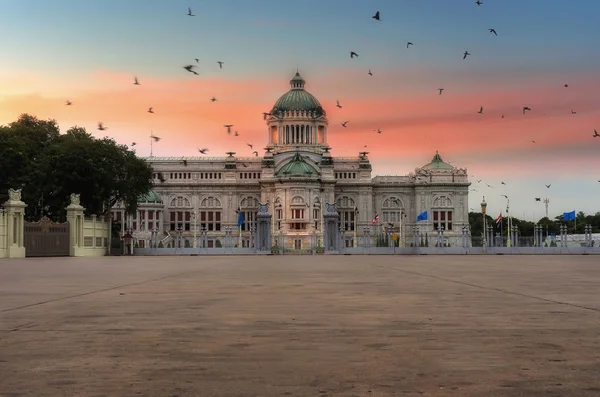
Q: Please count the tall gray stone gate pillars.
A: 2